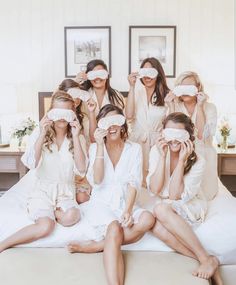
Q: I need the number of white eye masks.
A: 7